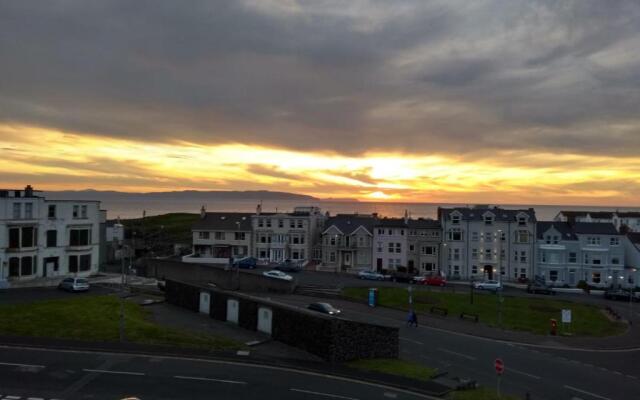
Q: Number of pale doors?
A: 3